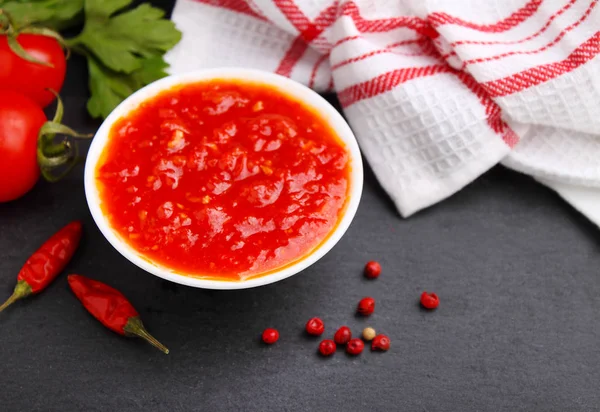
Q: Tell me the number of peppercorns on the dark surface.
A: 10